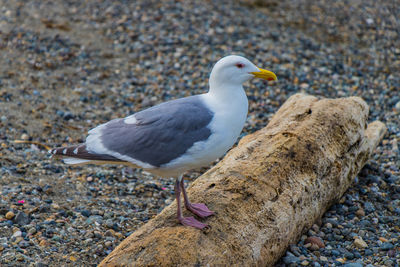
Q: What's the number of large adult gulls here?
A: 1